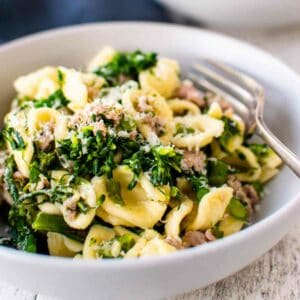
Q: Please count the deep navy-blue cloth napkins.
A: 1